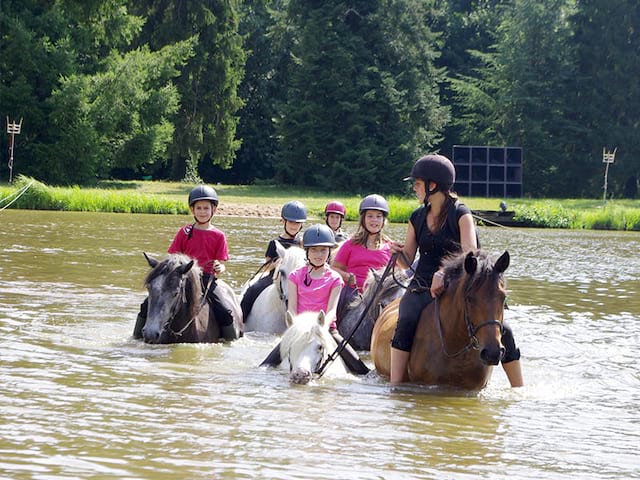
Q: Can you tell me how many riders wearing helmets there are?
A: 6